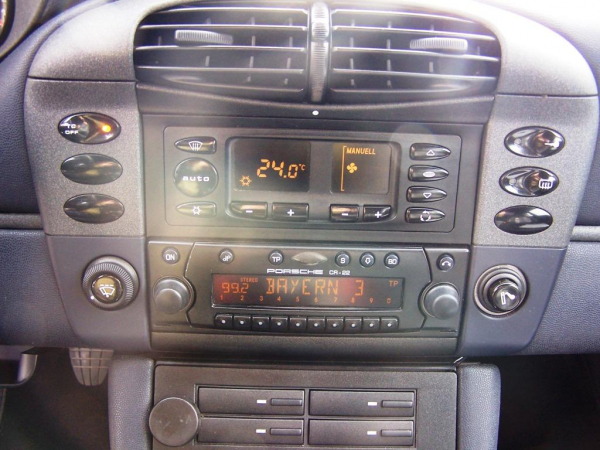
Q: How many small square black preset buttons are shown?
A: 10